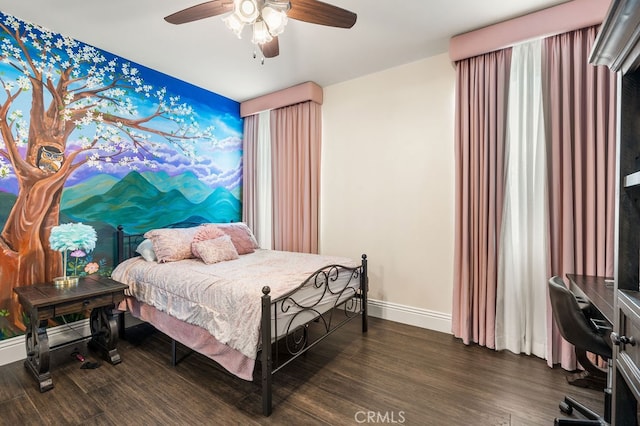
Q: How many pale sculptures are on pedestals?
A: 0